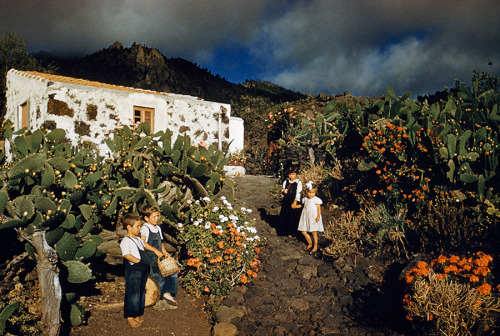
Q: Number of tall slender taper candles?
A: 0